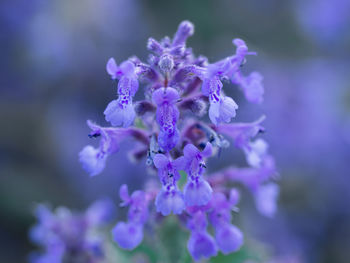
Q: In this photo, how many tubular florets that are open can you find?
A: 12